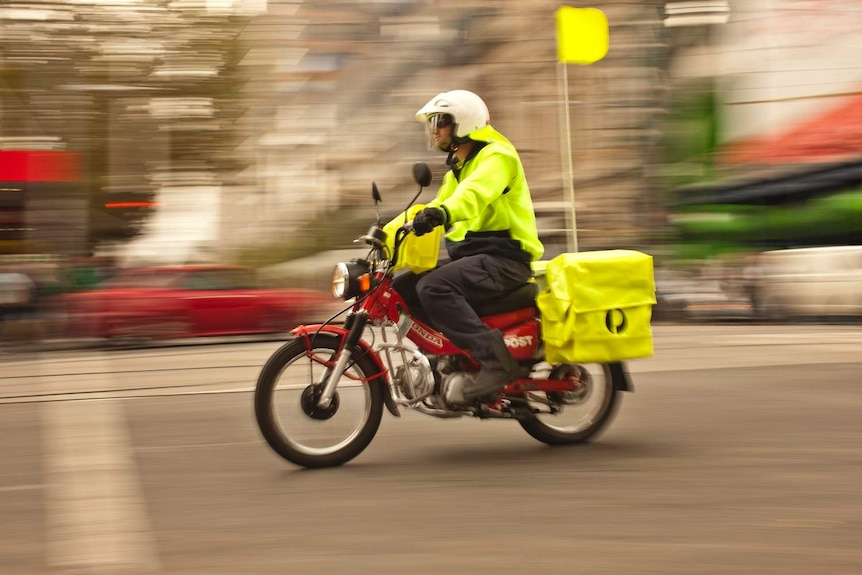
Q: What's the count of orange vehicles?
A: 0